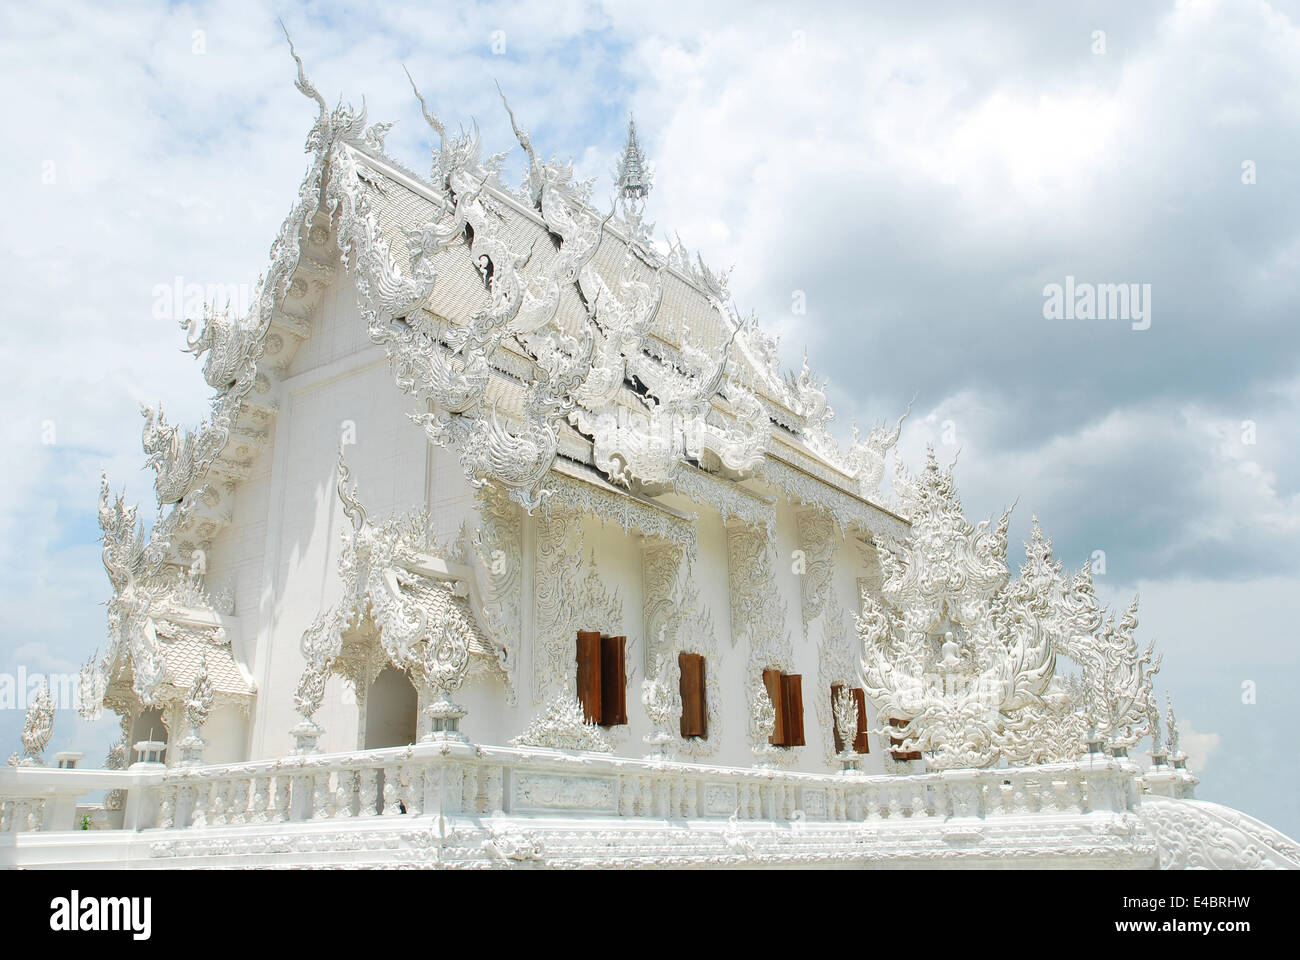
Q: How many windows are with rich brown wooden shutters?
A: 5